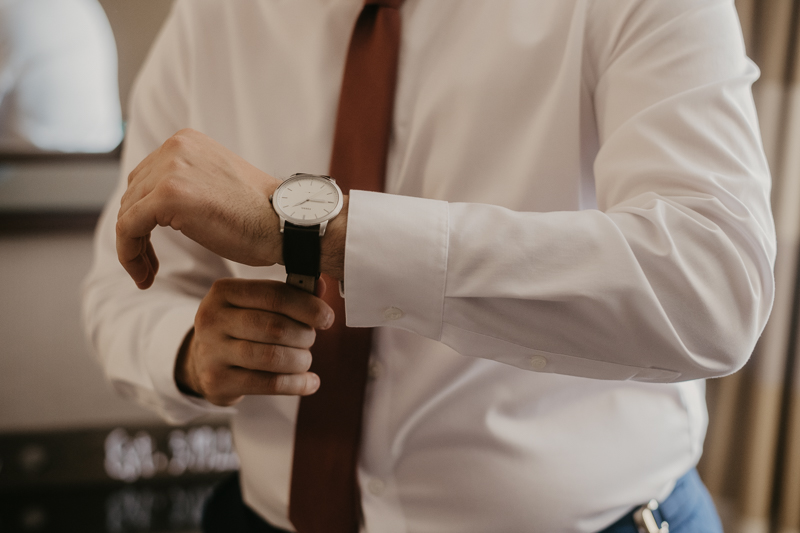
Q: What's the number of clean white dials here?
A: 1